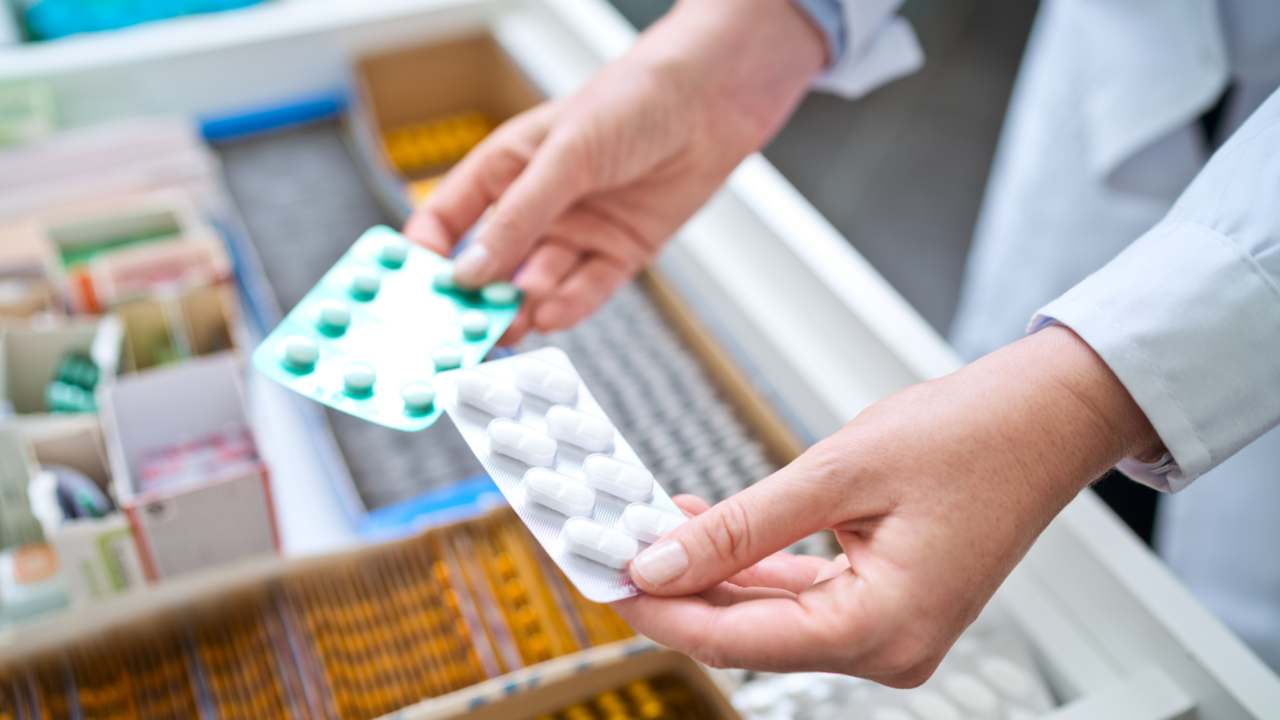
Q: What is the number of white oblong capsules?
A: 8